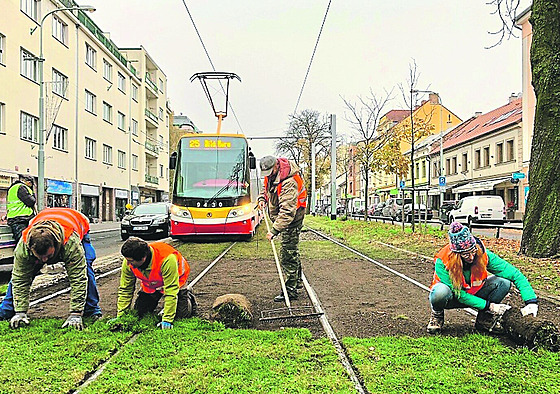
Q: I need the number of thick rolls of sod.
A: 2